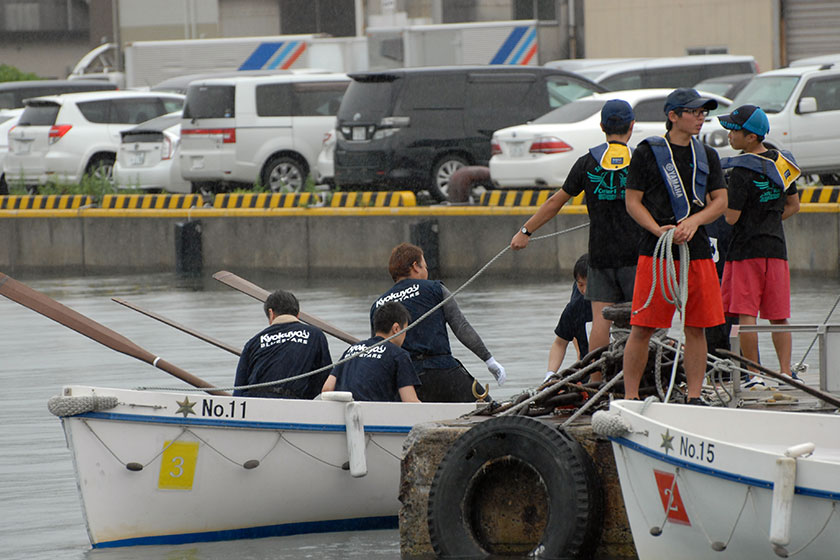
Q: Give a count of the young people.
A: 7